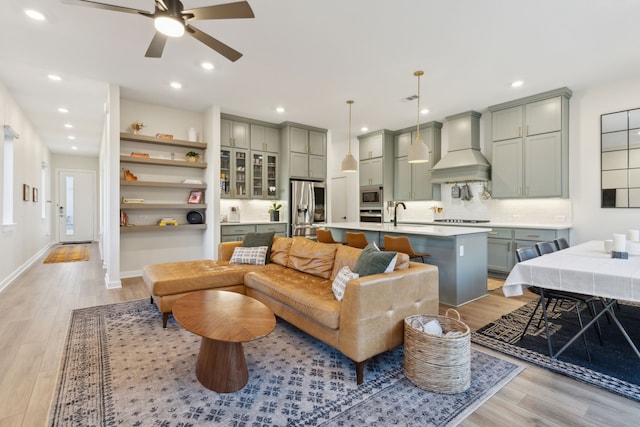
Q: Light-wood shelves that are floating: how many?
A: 5